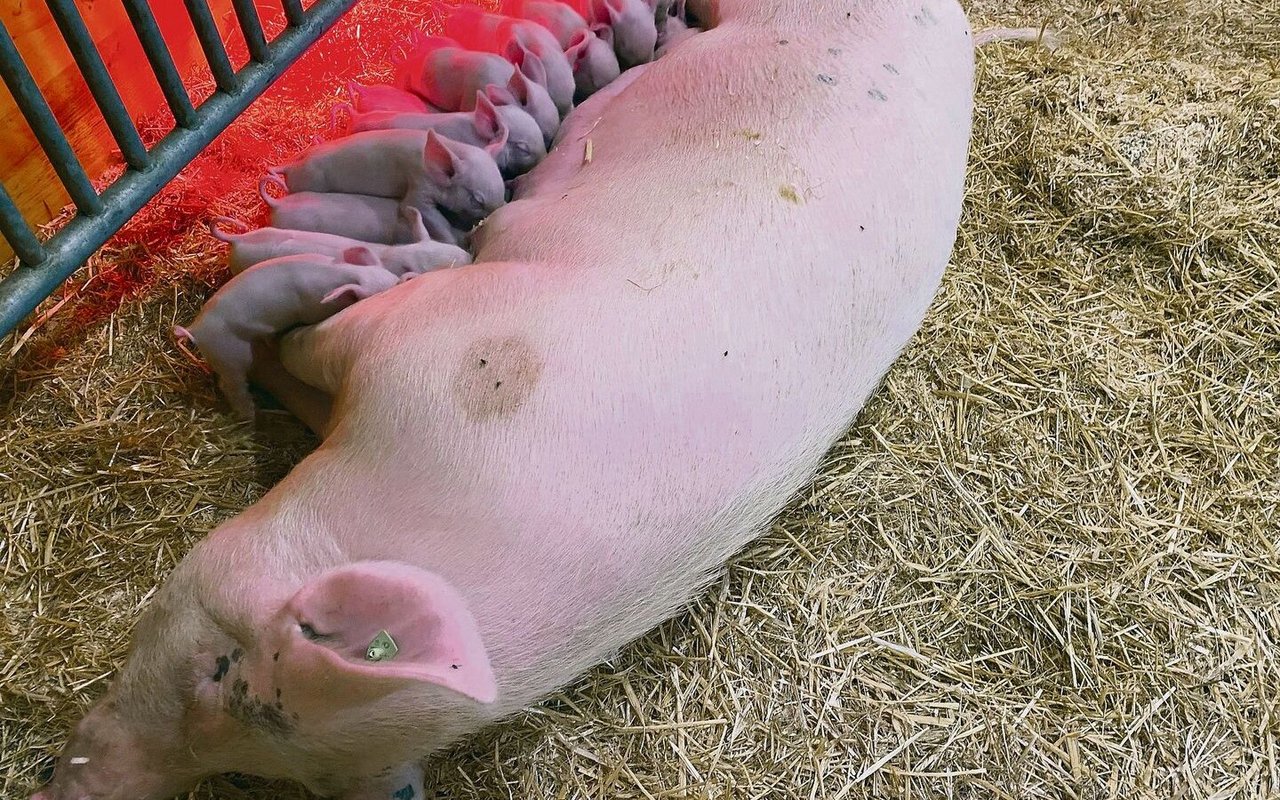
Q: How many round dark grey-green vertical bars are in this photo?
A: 7